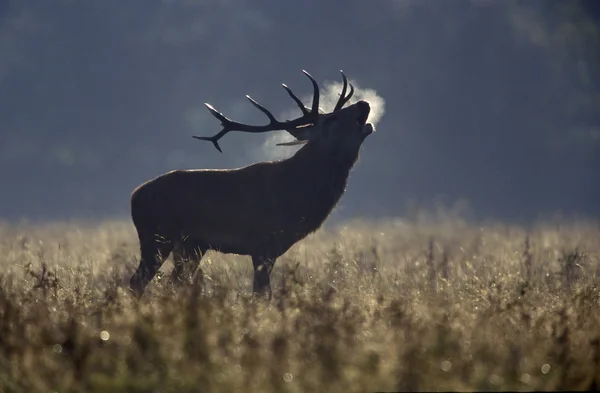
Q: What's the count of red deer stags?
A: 1